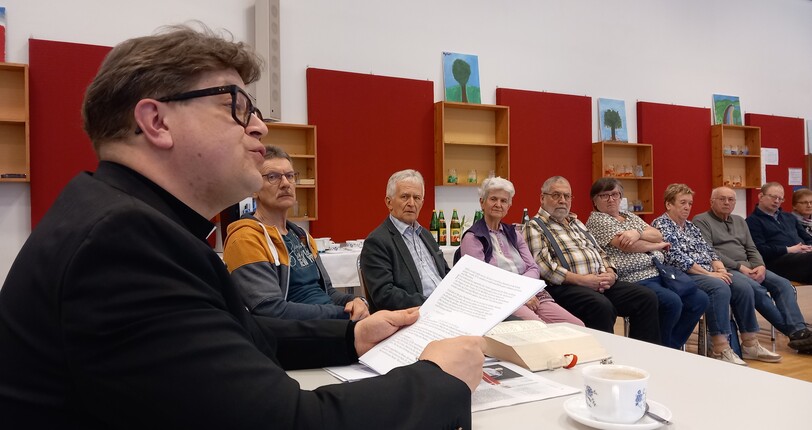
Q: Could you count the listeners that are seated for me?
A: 9